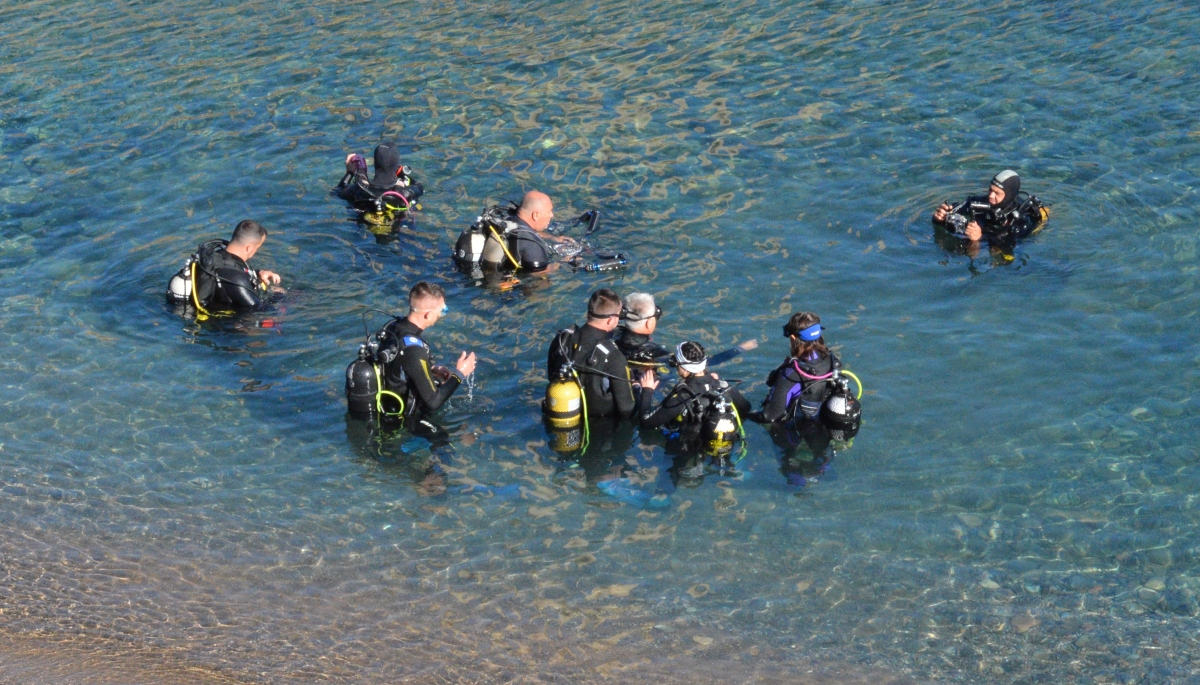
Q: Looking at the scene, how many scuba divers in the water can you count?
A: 9